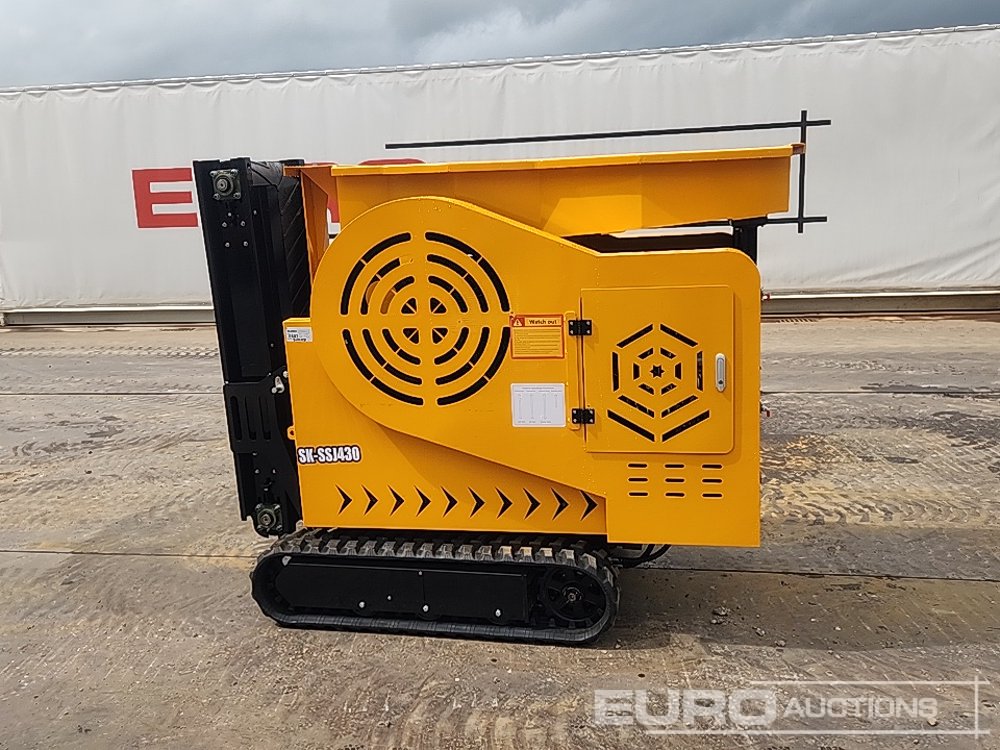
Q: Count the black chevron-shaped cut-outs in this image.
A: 10